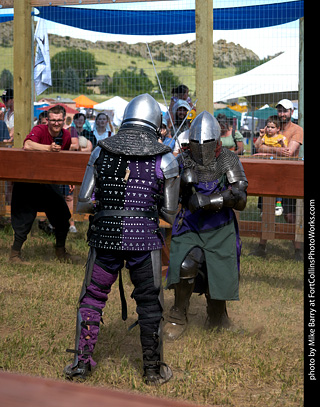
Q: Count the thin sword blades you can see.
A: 2